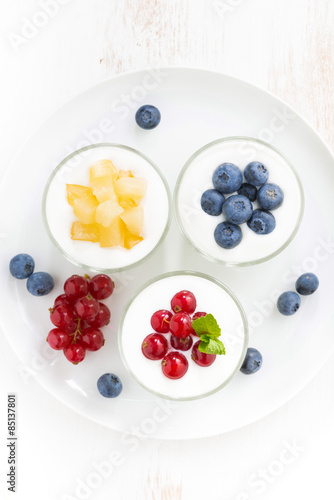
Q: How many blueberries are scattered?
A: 7